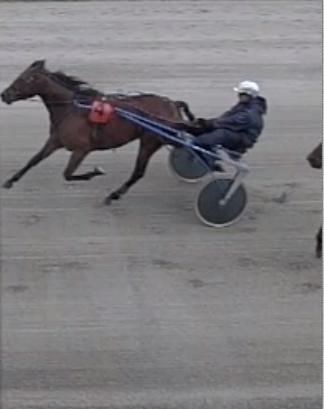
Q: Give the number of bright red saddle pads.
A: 1